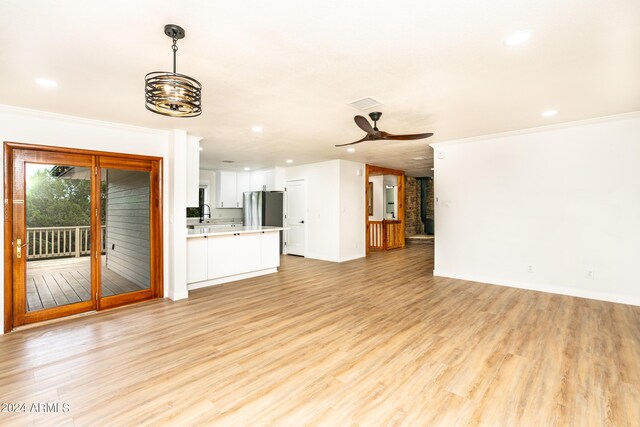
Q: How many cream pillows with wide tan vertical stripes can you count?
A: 0